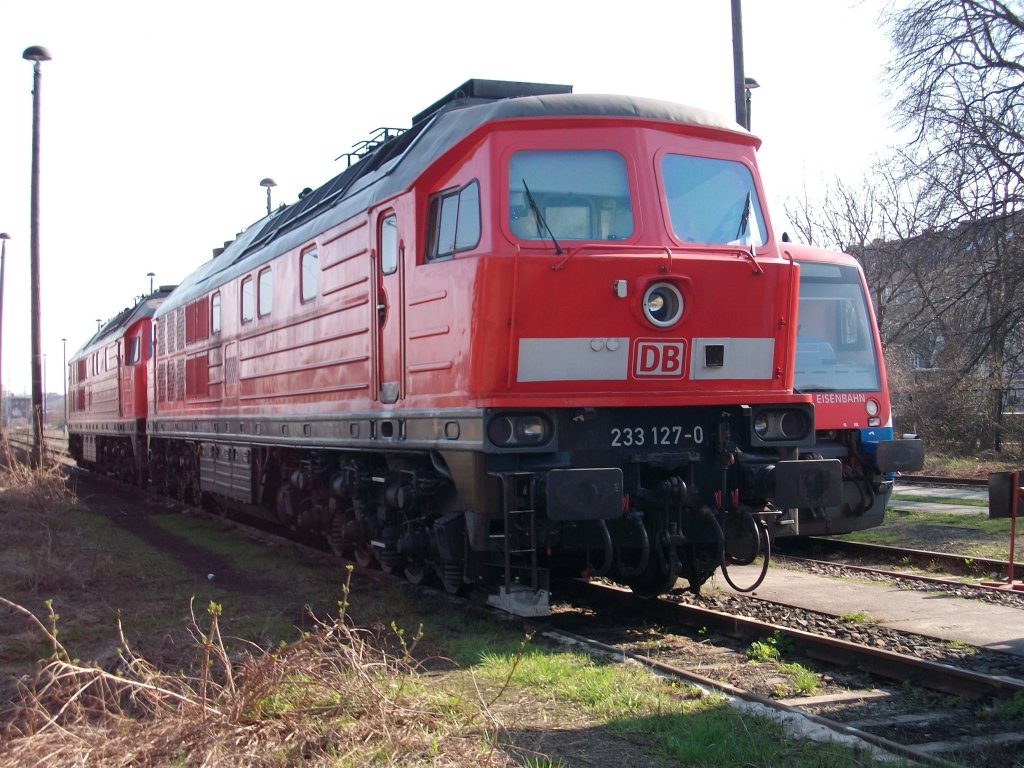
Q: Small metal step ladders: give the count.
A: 1